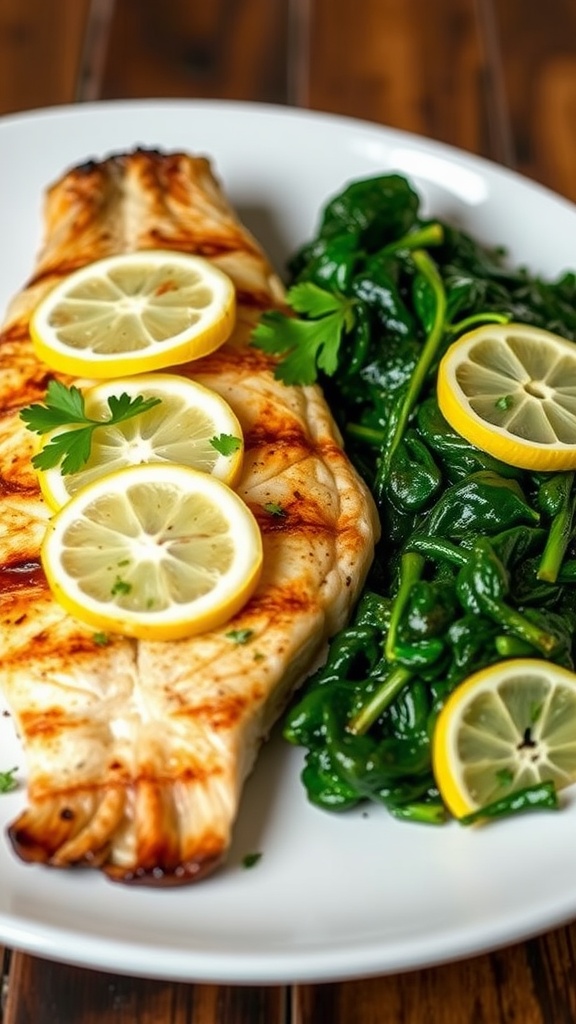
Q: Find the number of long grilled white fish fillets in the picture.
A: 1